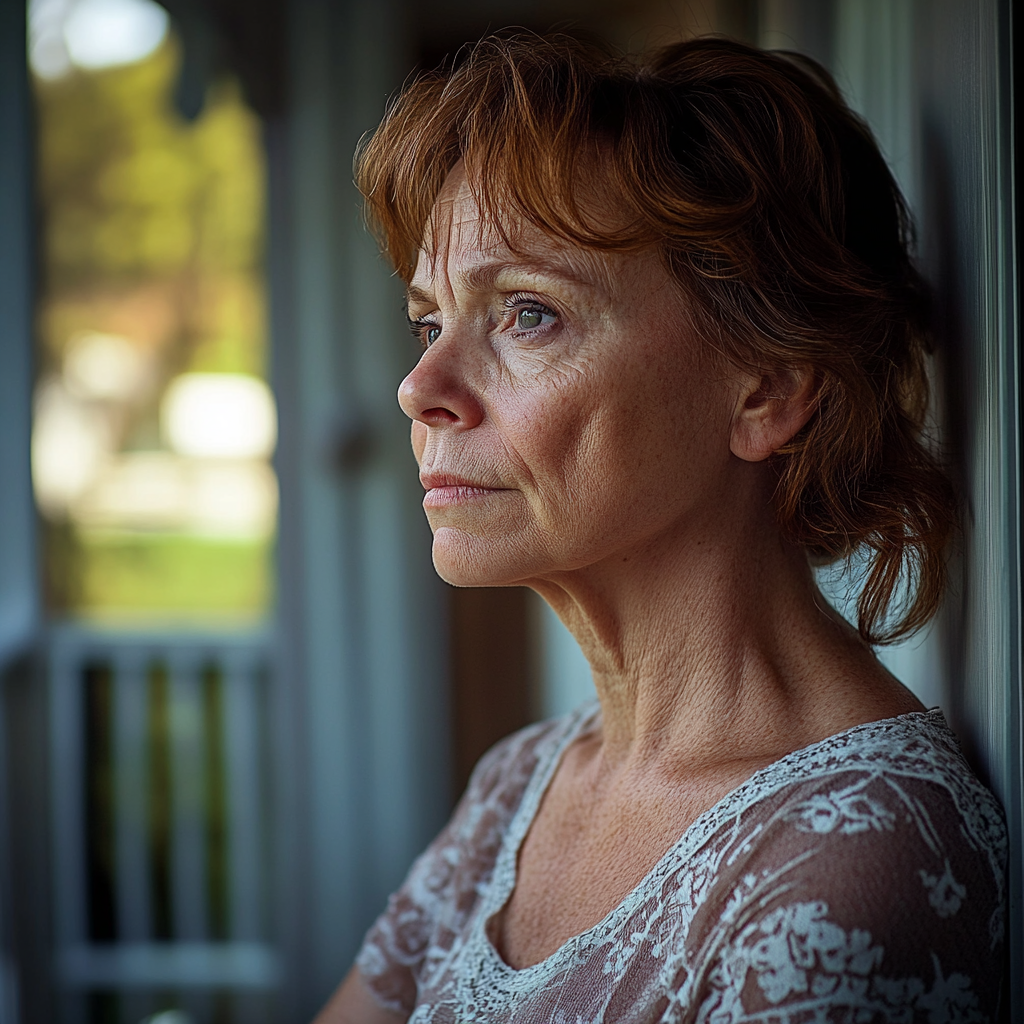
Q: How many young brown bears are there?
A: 0